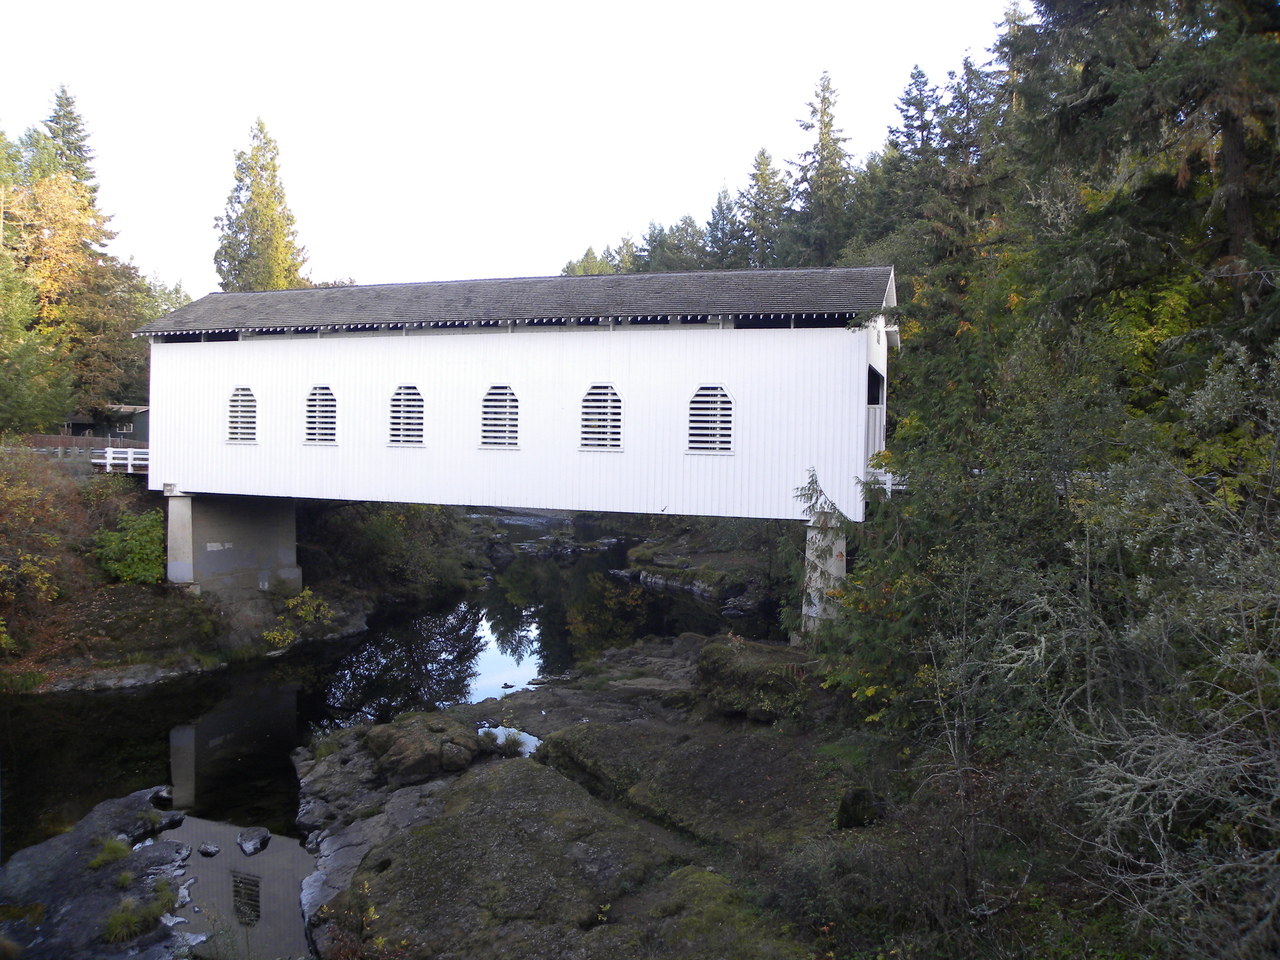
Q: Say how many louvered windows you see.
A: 6